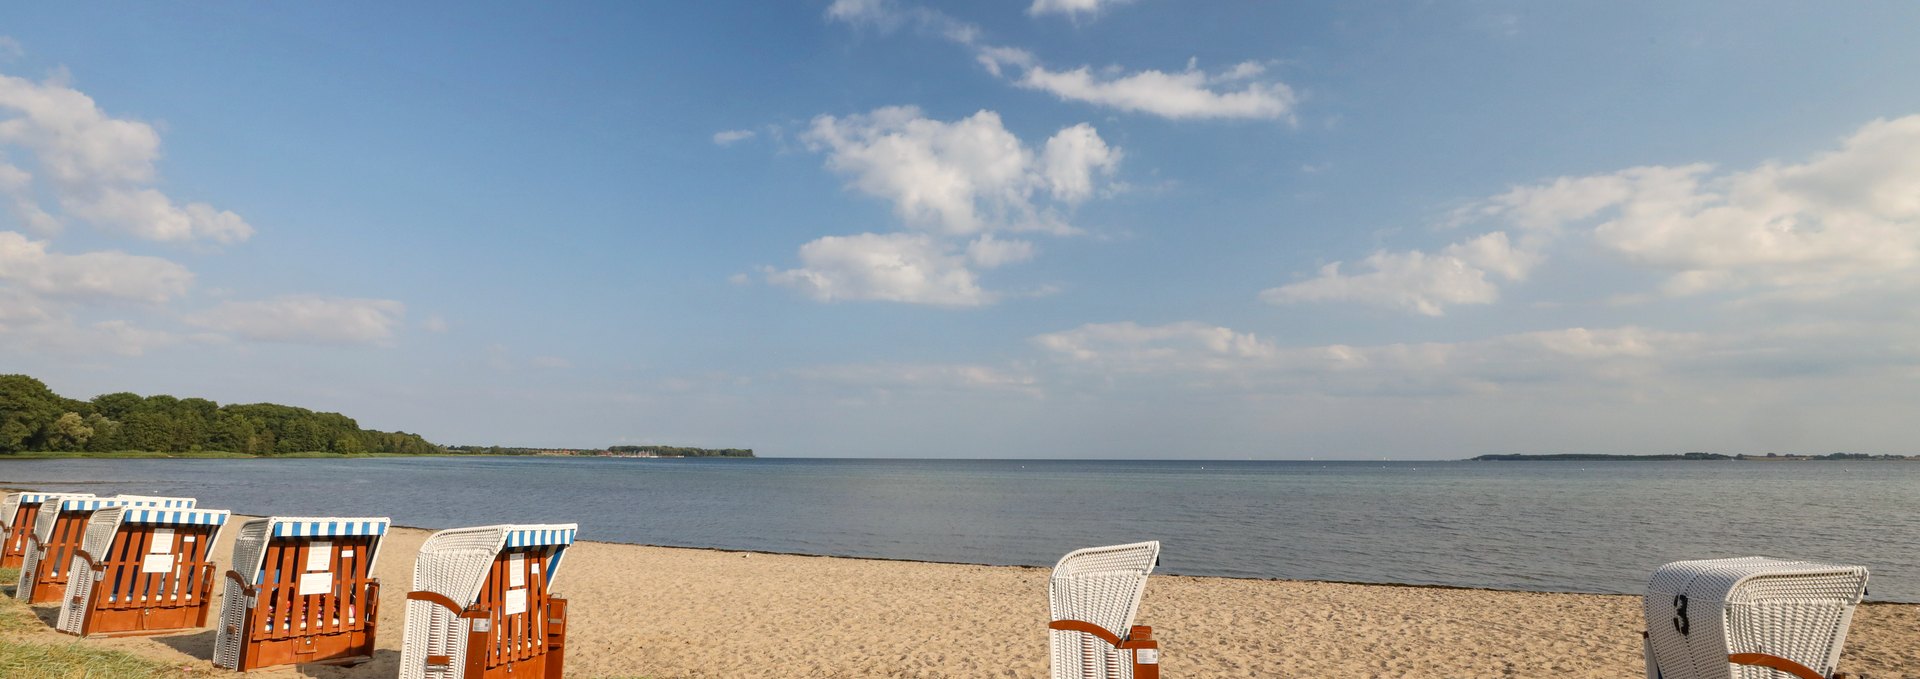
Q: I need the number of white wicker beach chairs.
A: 8